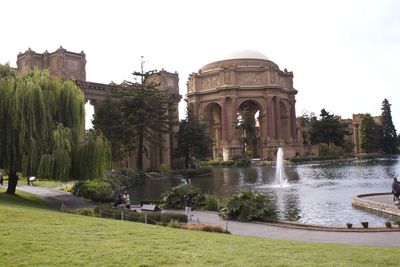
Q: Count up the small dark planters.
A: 3